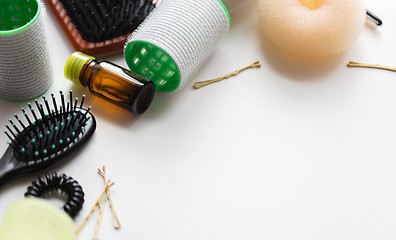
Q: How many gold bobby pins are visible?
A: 5